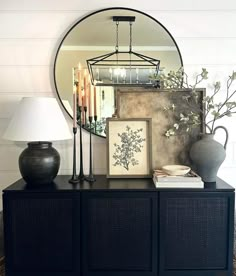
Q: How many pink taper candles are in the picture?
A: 3